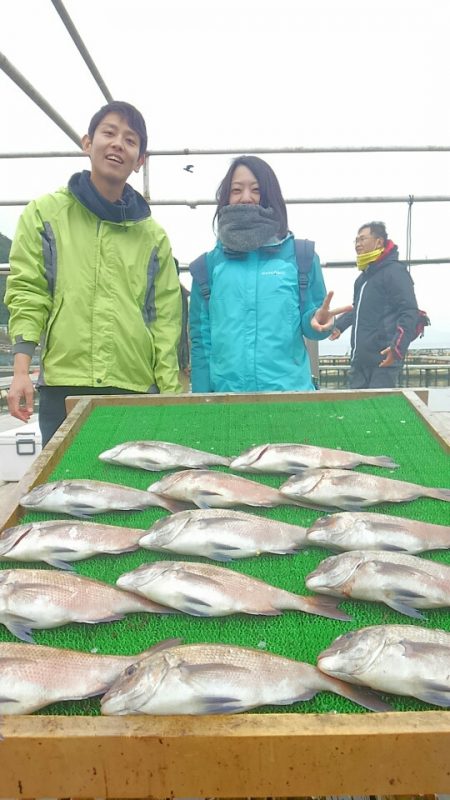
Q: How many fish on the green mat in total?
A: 14